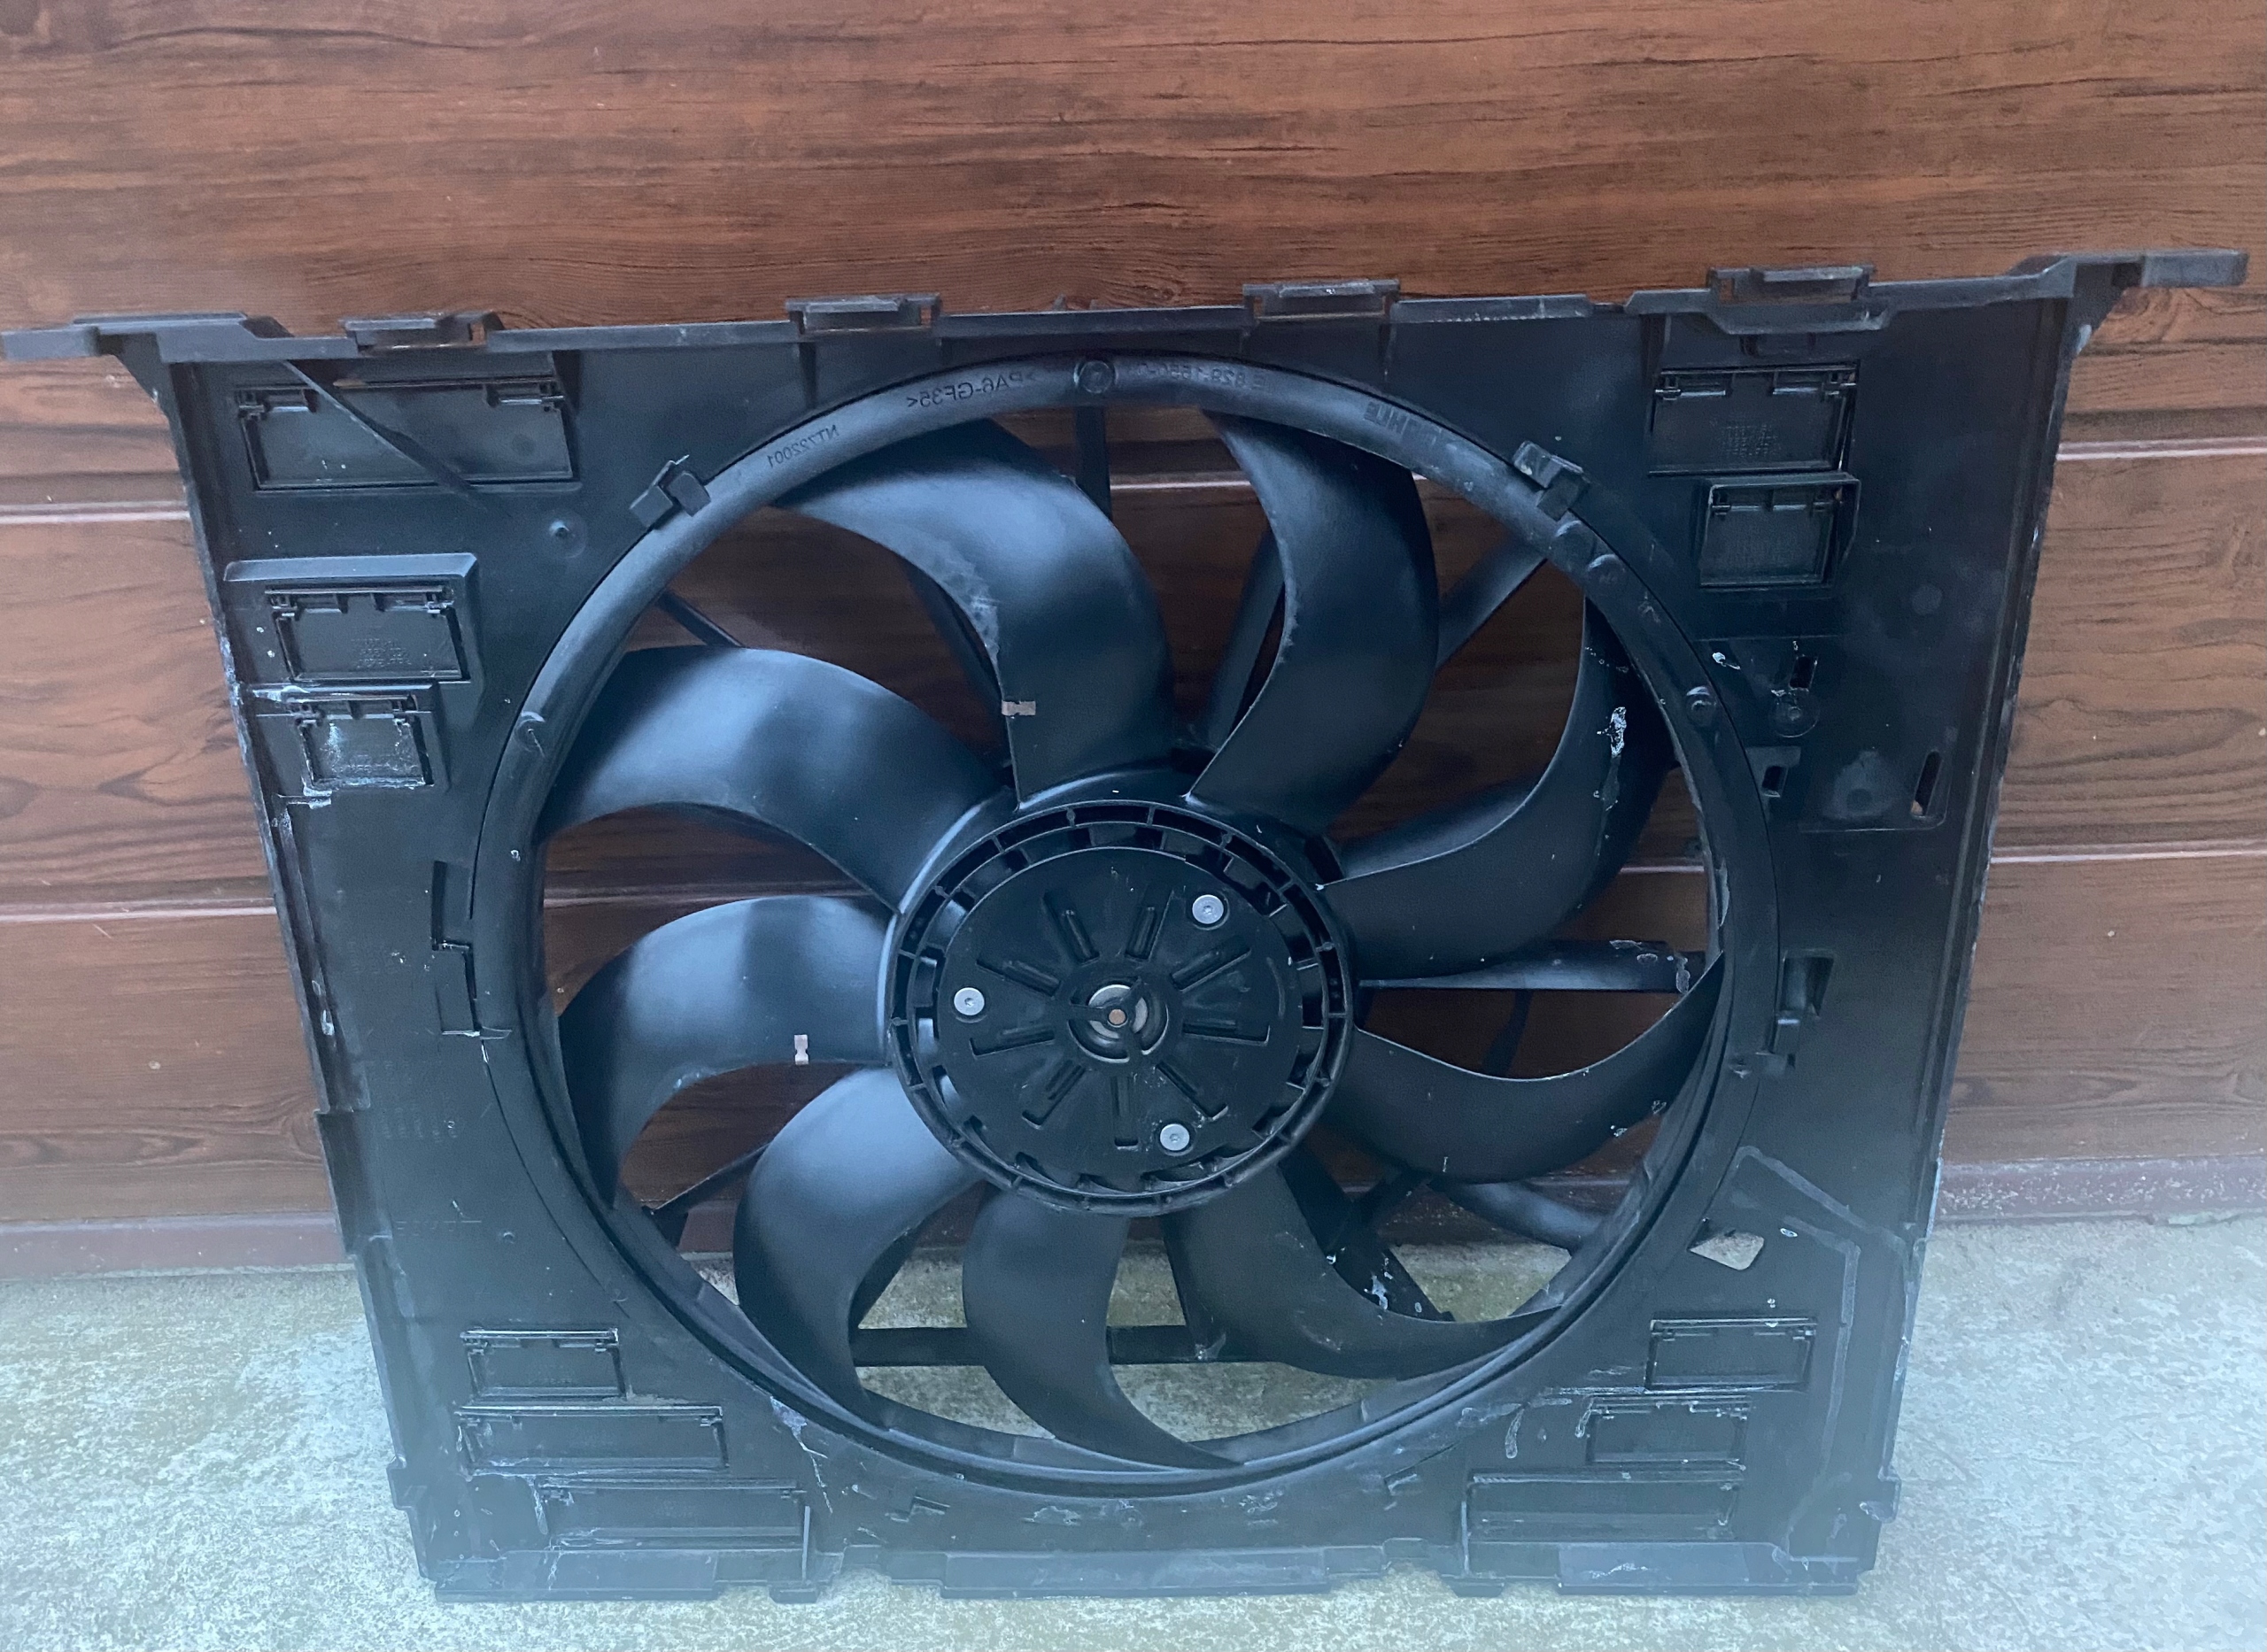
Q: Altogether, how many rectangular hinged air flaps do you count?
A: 11